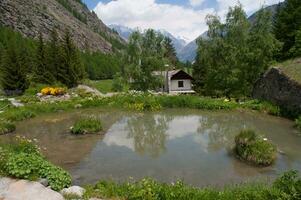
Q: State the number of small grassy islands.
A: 2